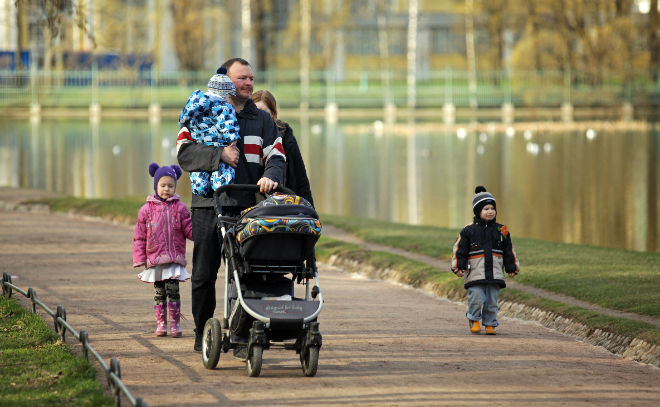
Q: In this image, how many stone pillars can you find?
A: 9